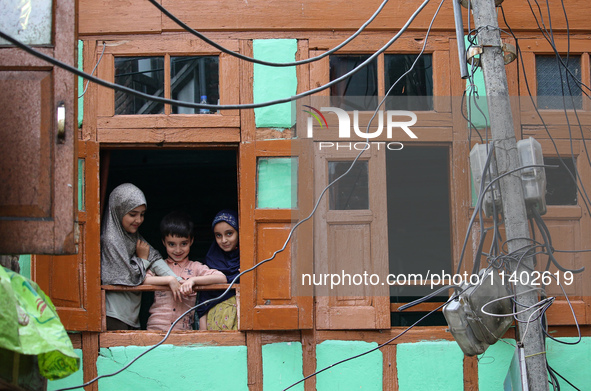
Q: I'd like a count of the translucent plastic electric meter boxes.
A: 3